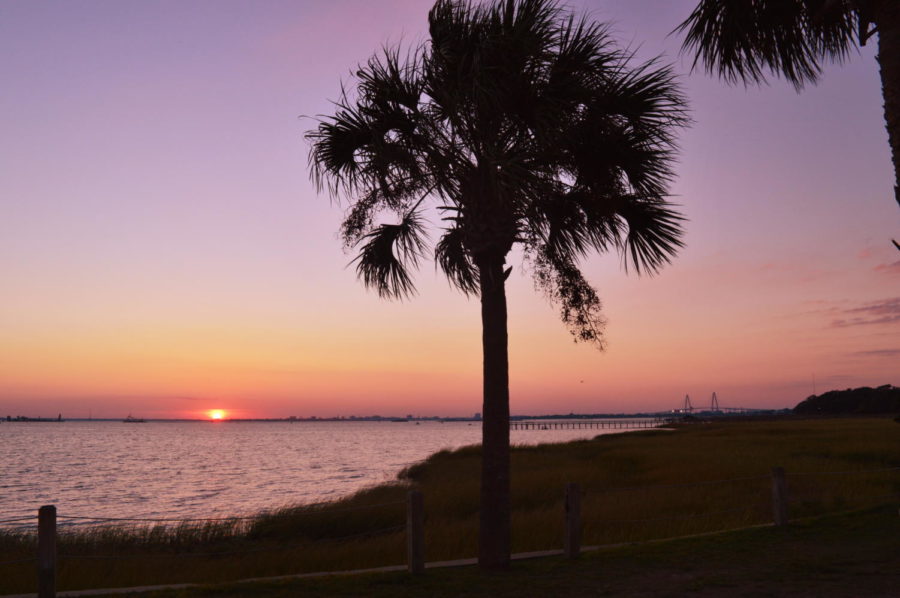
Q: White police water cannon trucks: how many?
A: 0